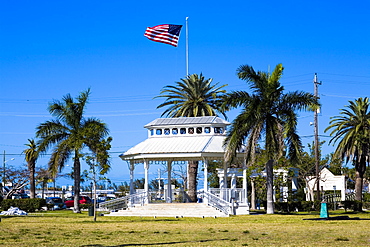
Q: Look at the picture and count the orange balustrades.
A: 0